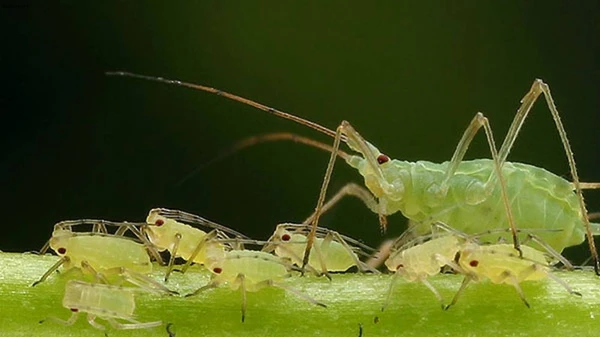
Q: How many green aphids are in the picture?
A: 8